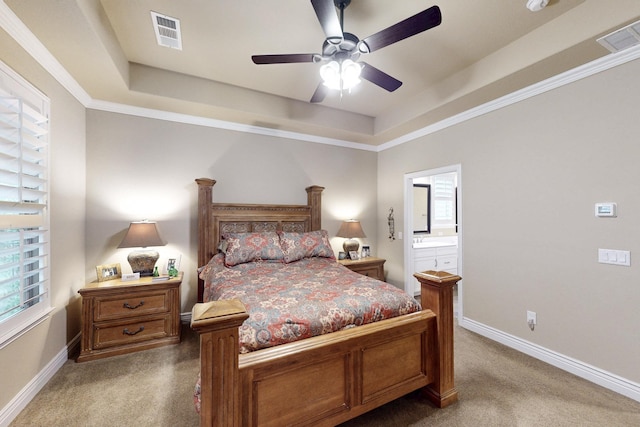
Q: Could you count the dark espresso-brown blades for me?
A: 5